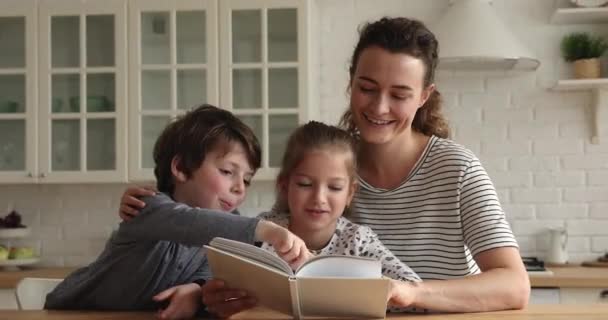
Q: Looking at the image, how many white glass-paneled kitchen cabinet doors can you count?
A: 4